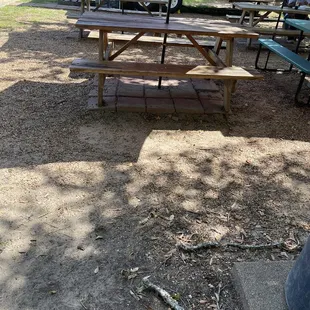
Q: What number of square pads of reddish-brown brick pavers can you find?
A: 1